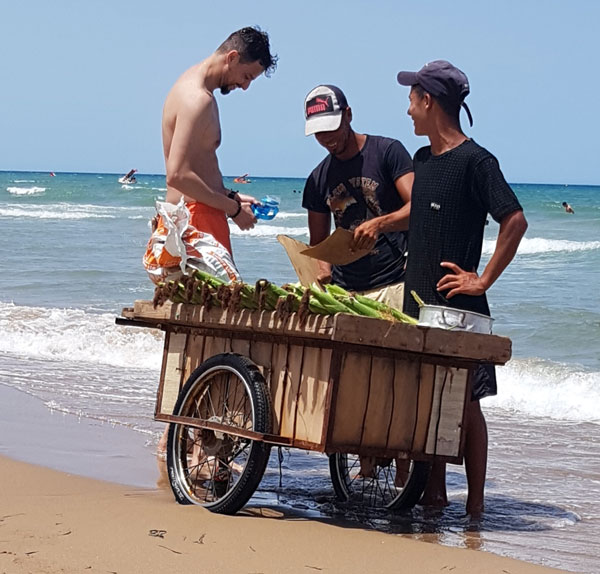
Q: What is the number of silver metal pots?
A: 1